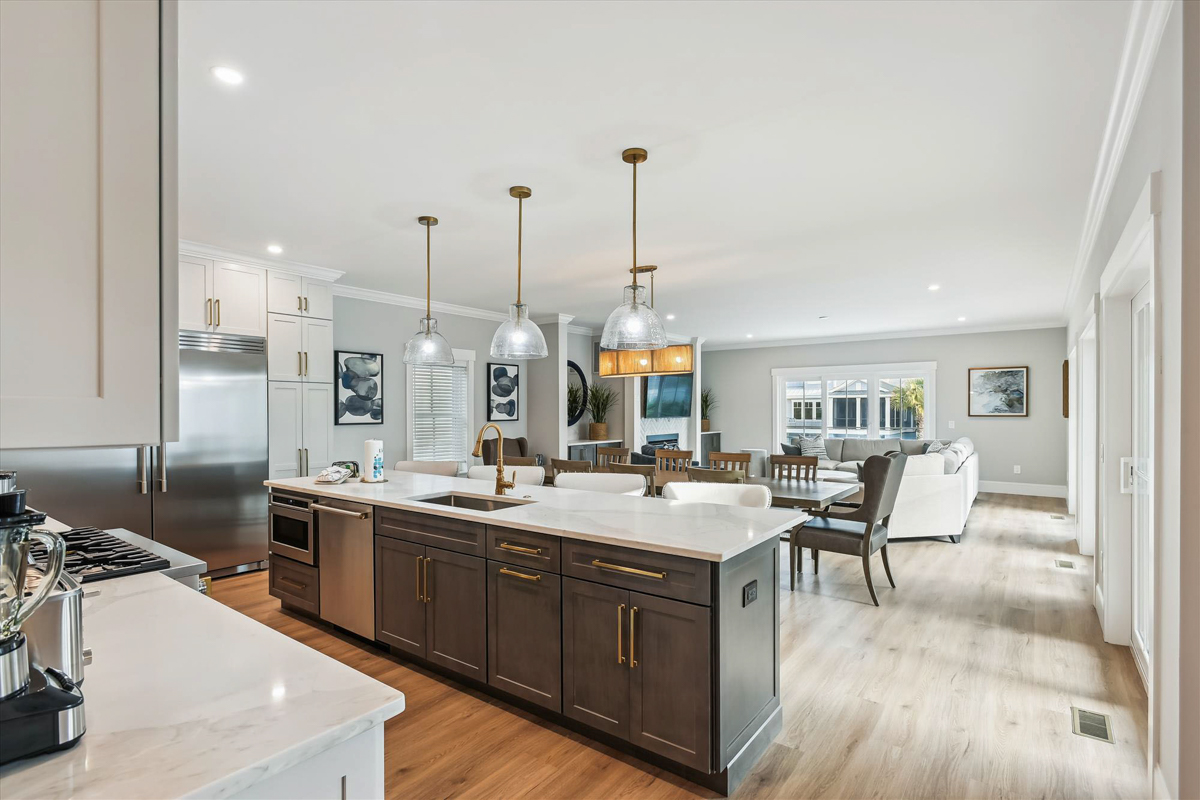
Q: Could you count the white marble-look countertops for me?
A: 2